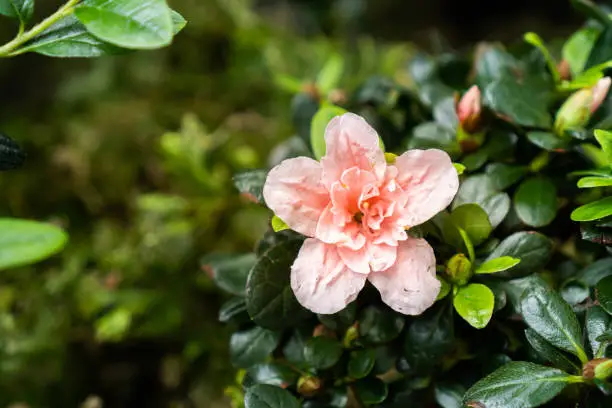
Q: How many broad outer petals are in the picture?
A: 5